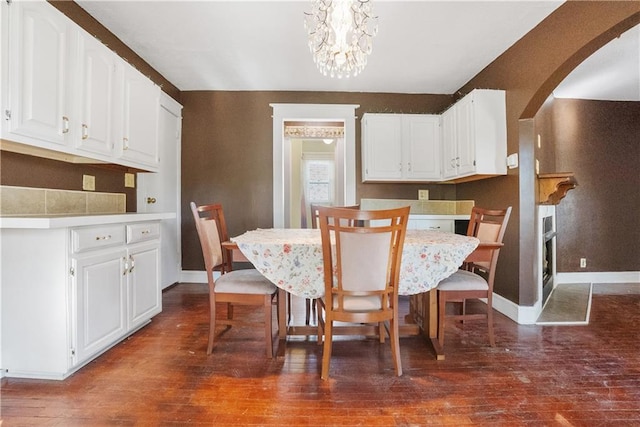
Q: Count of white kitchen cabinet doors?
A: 9